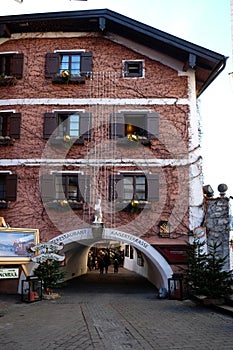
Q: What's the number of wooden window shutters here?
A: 13